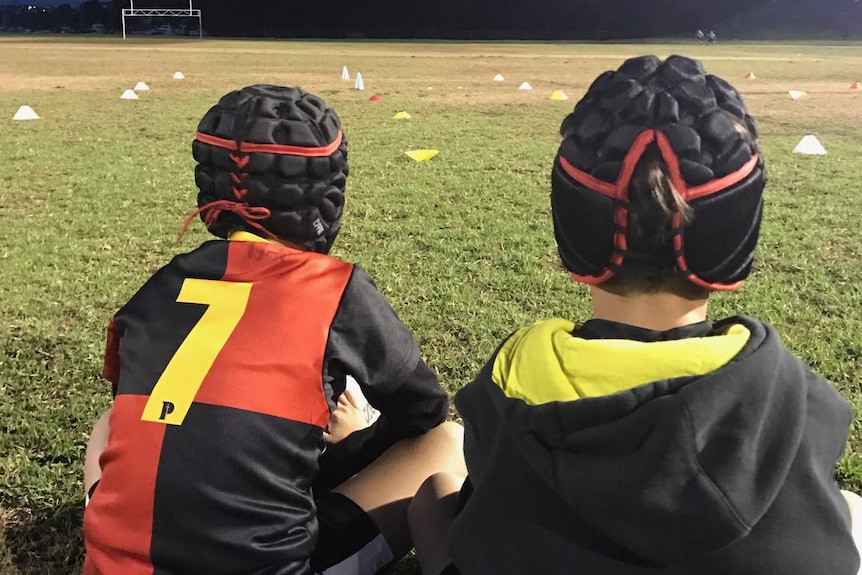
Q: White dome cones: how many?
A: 8